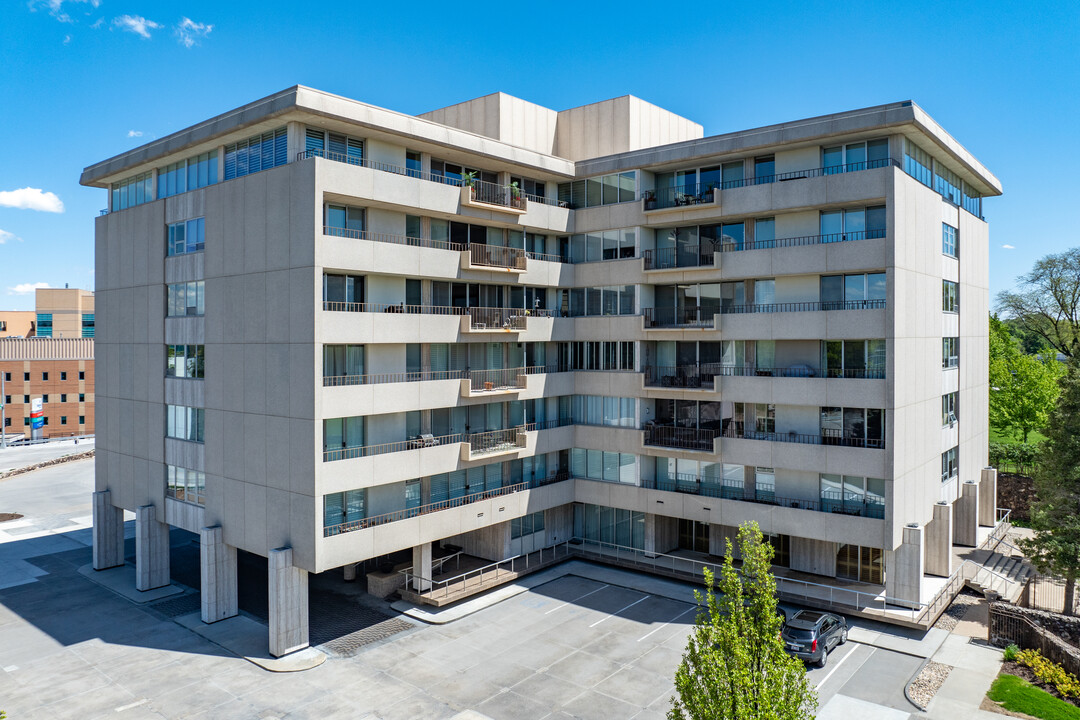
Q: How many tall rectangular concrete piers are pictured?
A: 8